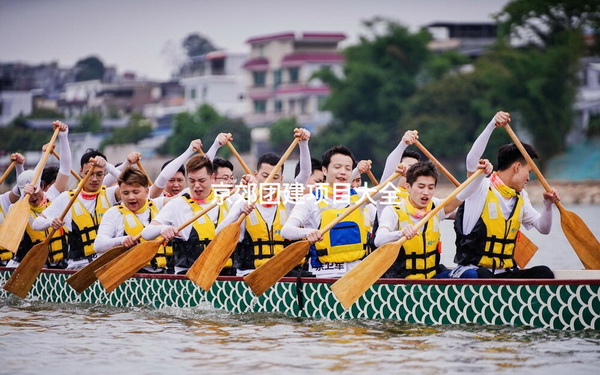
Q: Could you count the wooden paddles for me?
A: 15